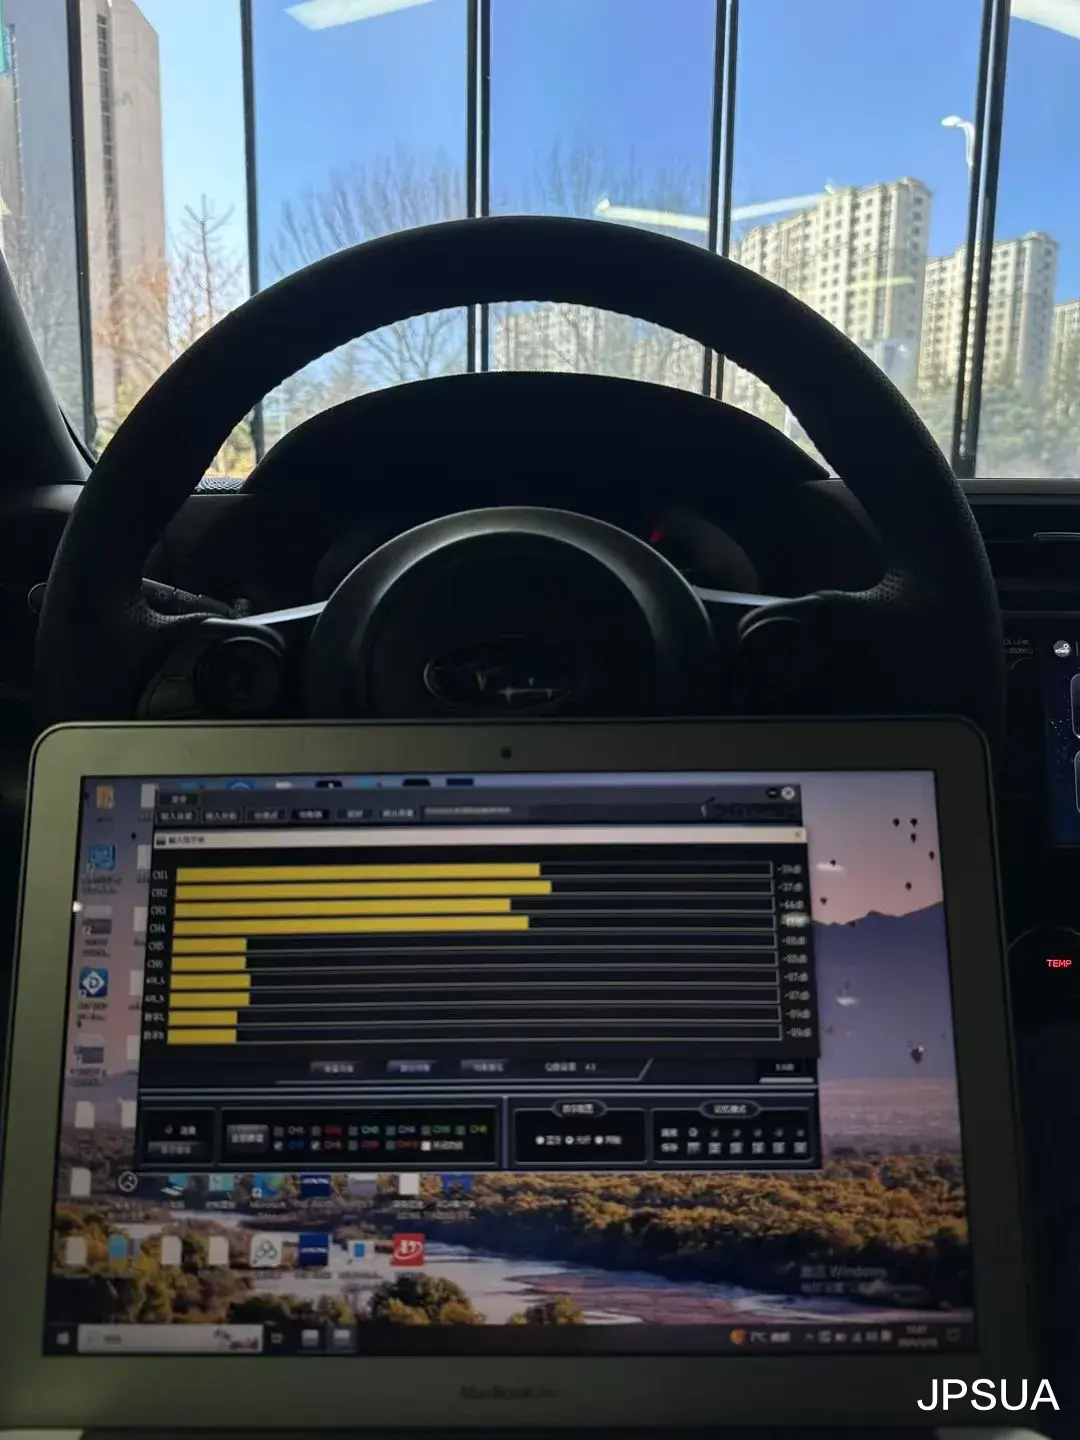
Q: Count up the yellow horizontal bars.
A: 10